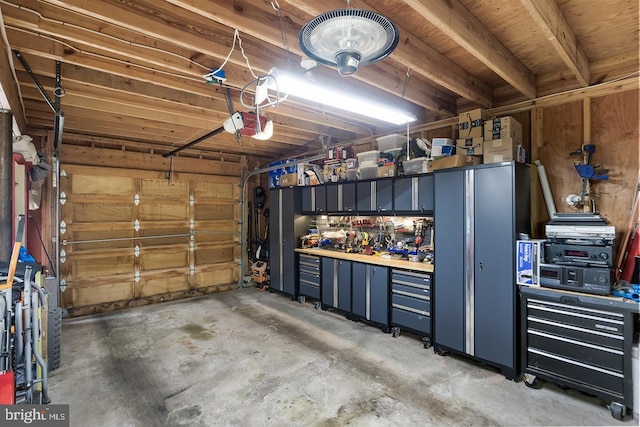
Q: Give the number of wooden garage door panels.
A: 15